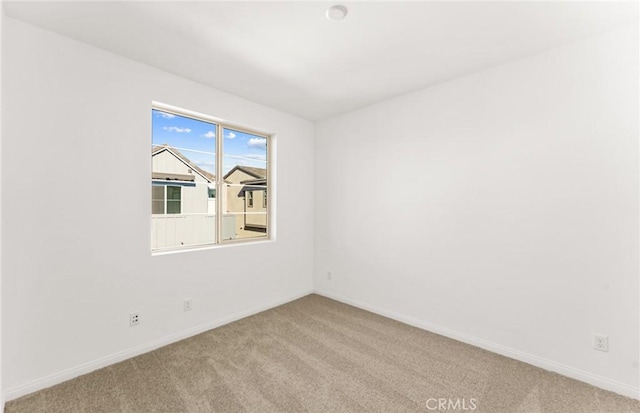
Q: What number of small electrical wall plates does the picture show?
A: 4